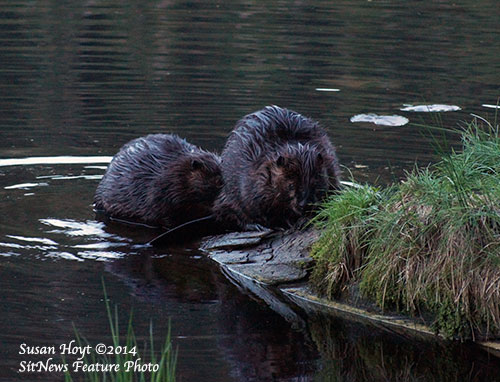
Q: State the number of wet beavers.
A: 2